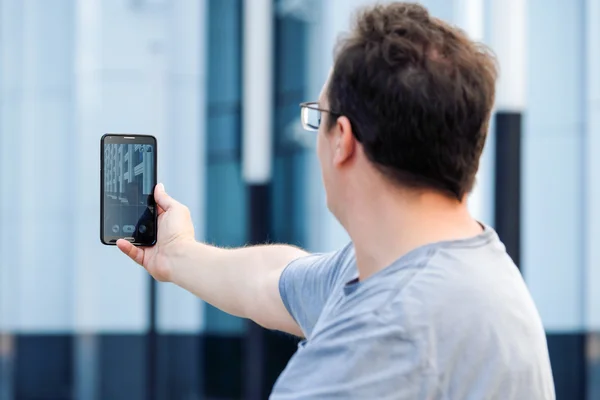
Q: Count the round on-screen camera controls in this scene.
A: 2